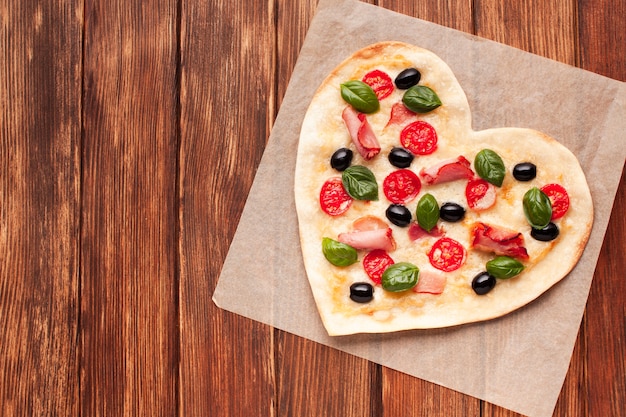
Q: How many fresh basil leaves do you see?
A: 9